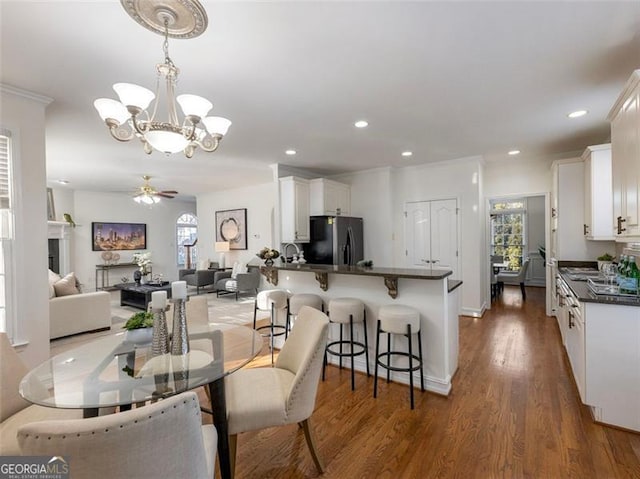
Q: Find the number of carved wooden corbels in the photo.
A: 3